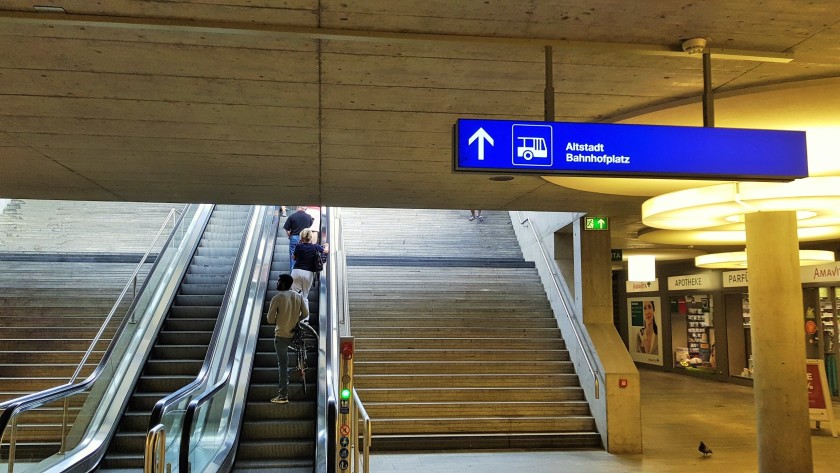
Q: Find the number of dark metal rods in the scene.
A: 2